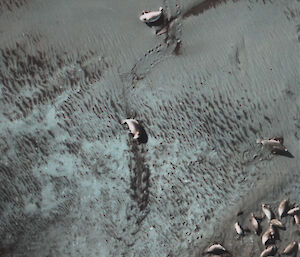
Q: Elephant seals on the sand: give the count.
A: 14